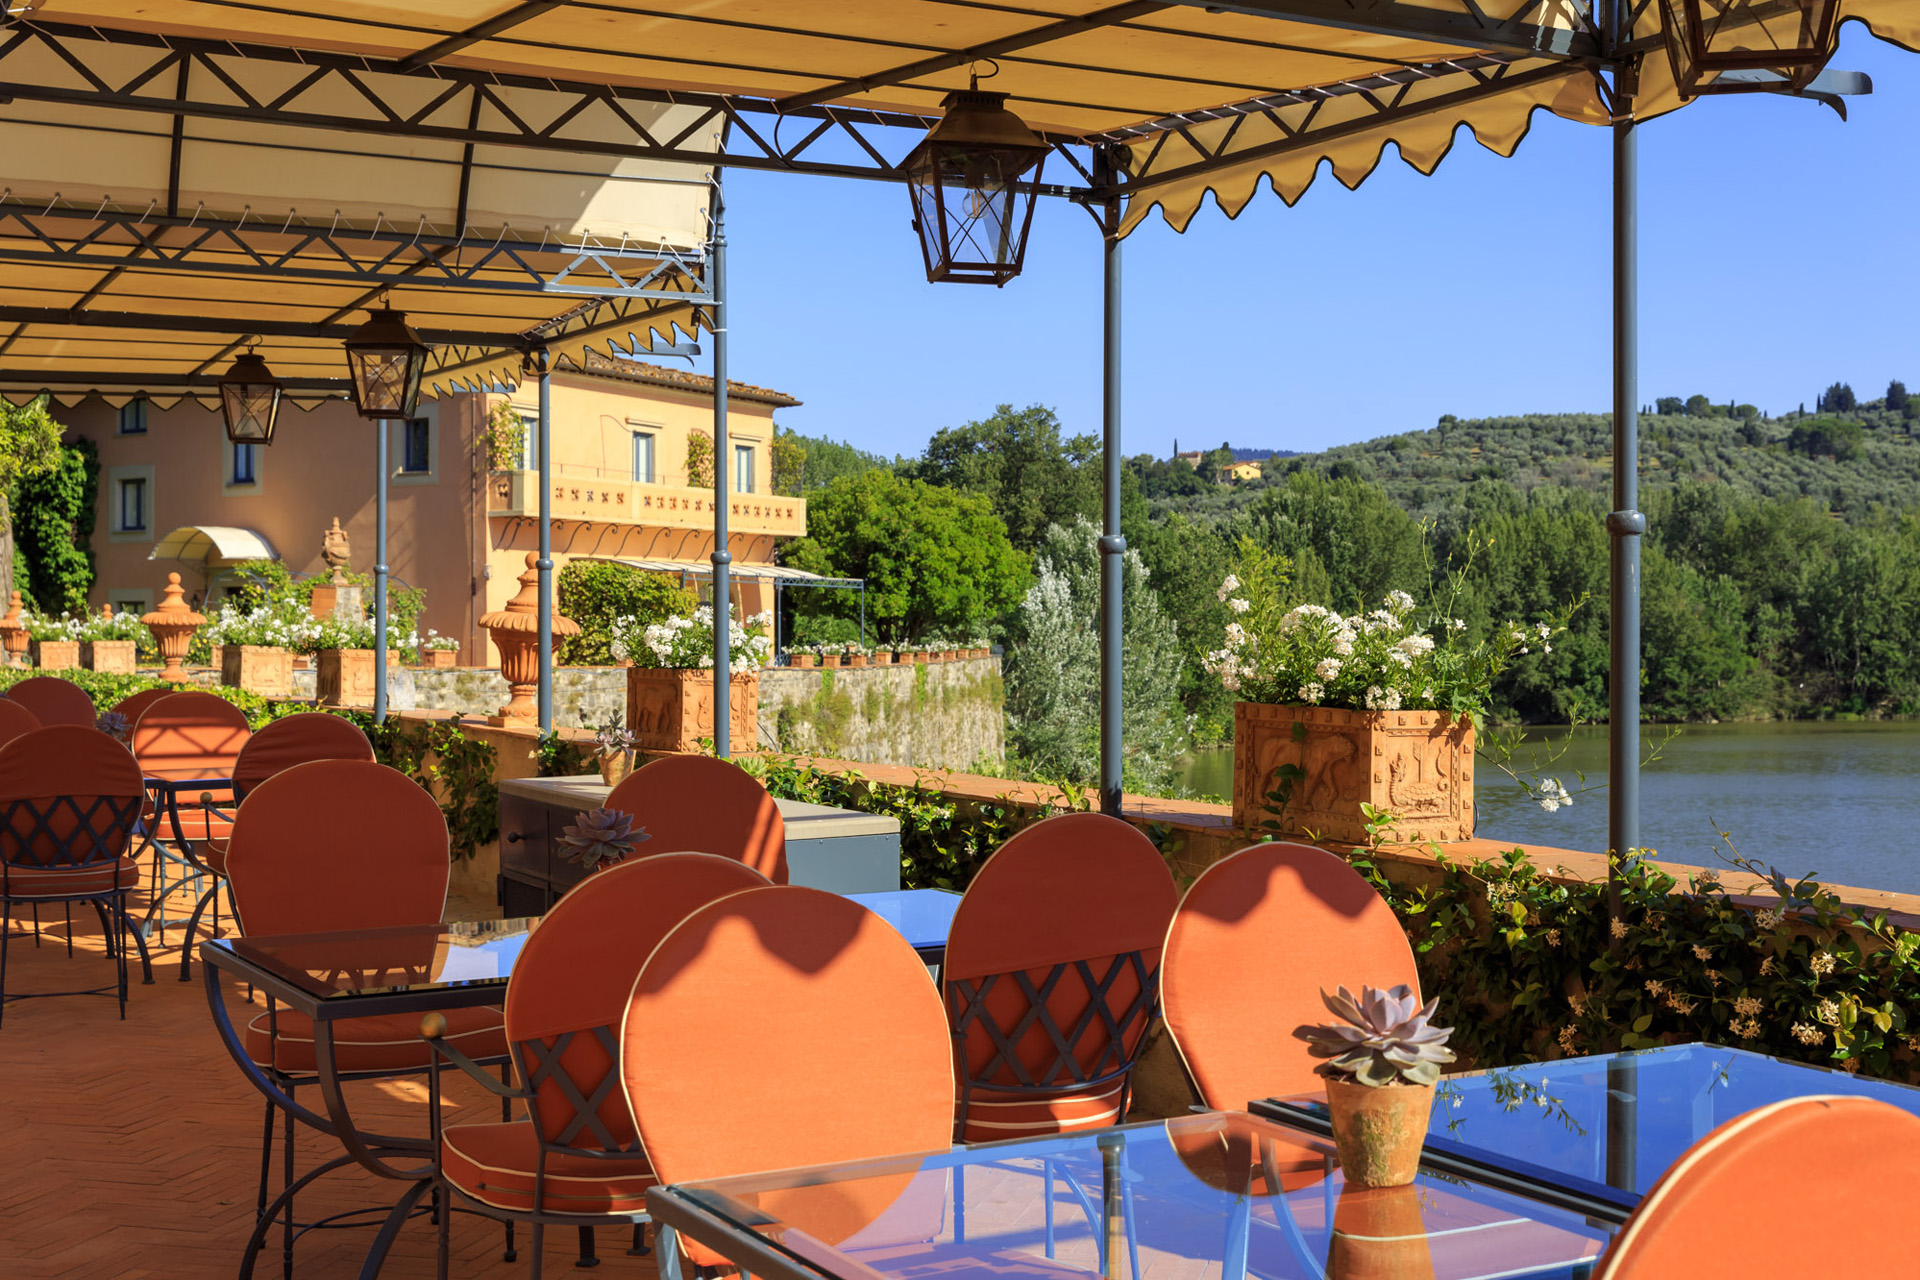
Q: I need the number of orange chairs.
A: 13